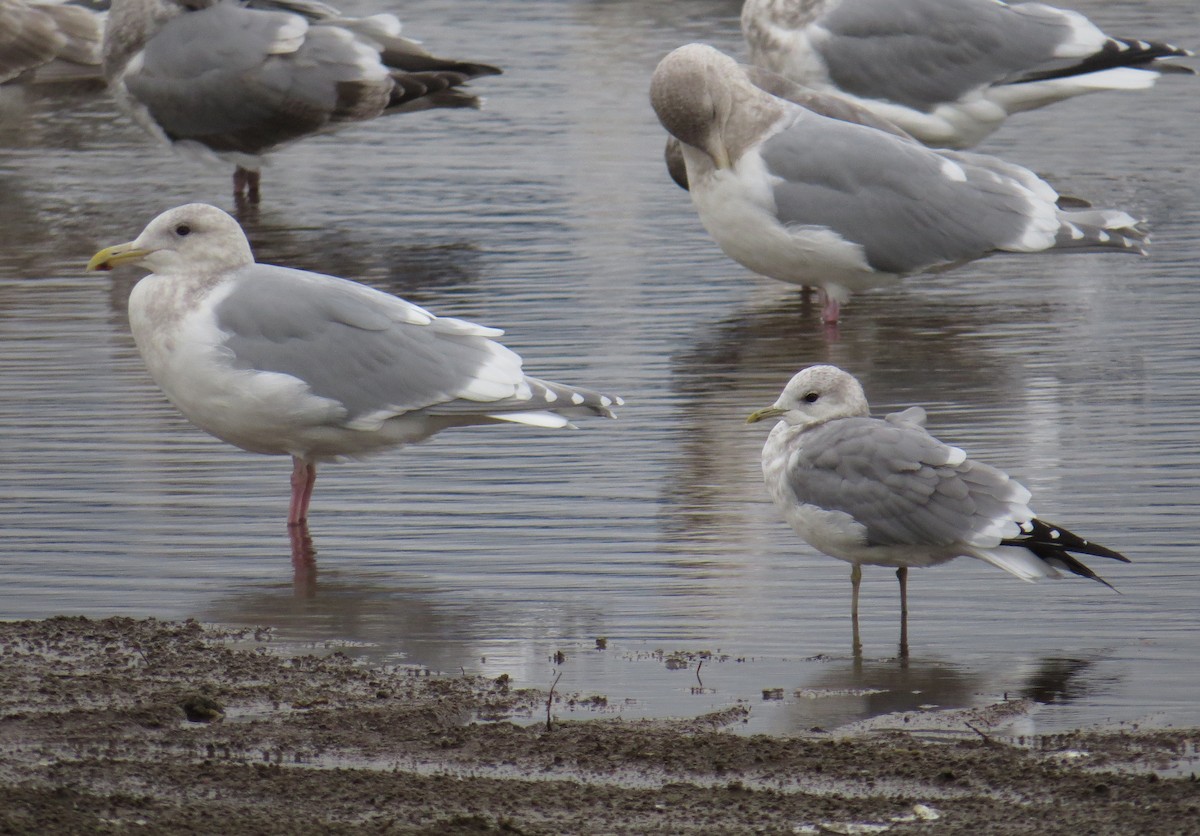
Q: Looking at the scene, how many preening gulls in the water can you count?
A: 1